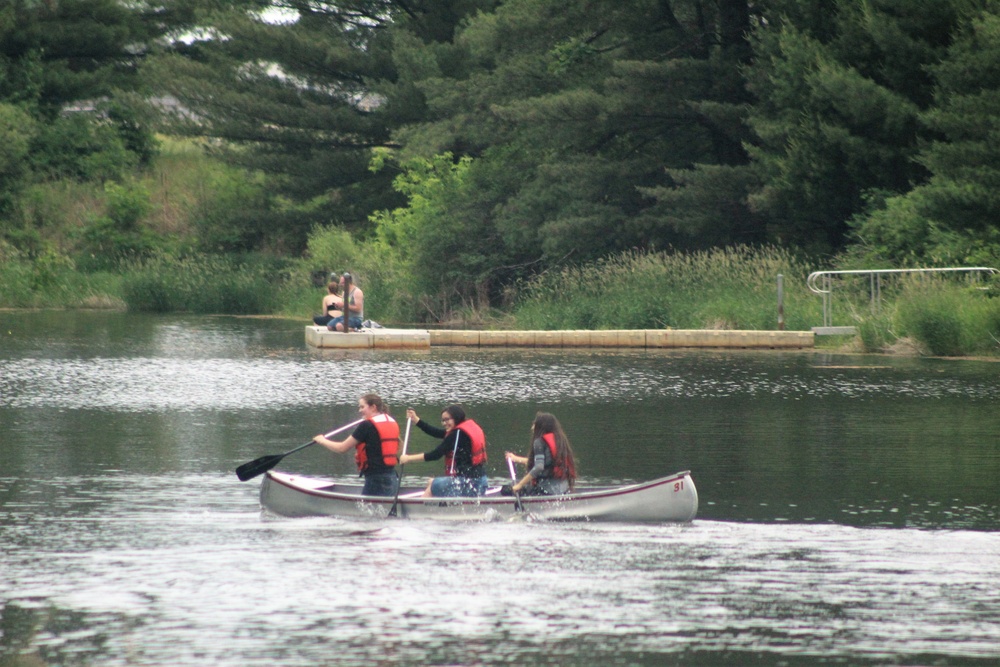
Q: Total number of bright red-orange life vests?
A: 3